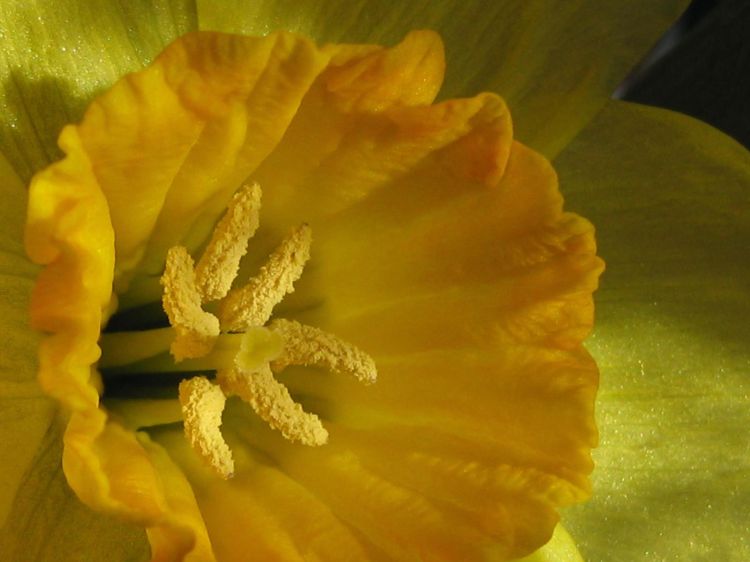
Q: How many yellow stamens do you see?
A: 6